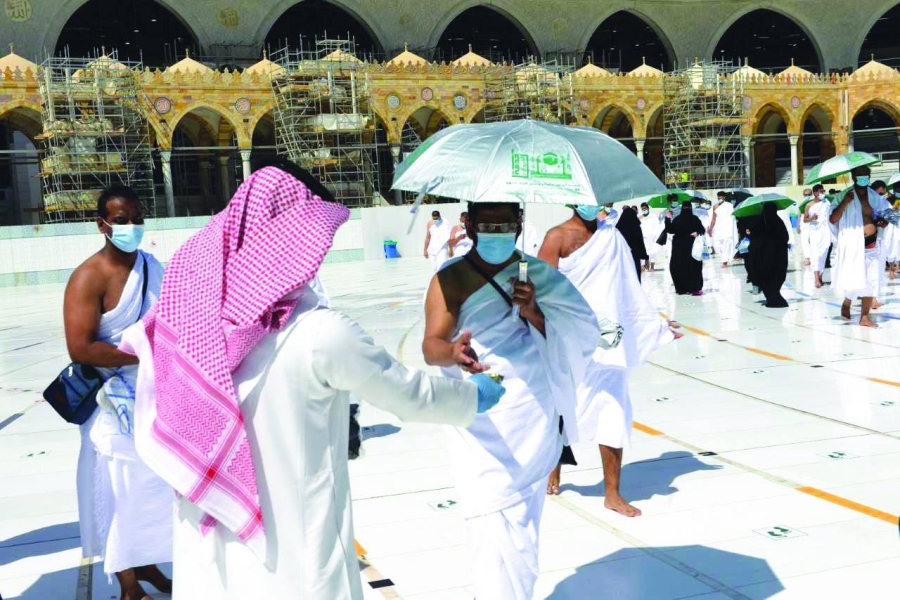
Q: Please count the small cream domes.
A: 14